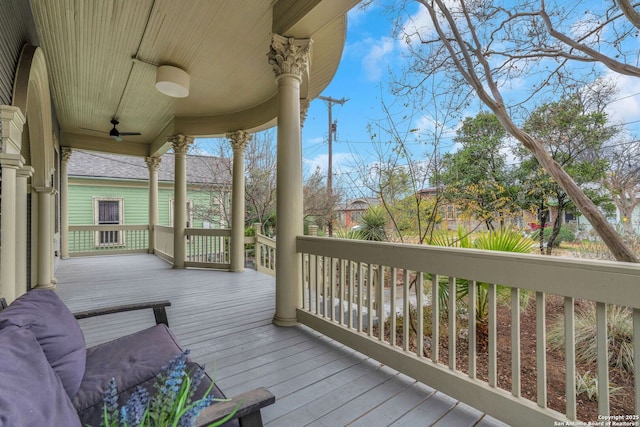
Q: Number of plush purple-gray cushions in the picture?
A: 4